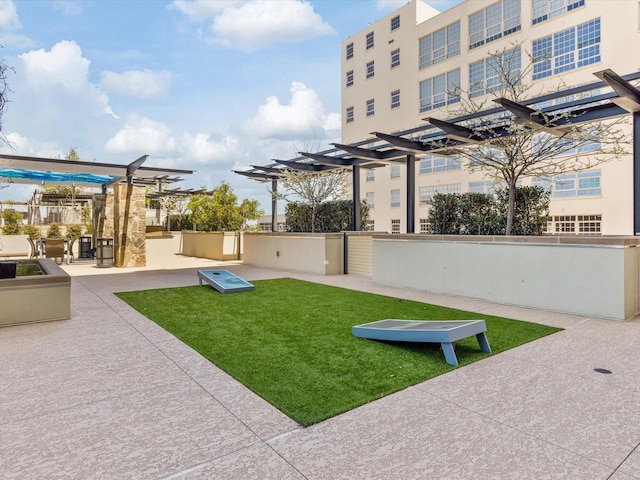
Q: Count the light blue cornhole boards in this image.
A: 2